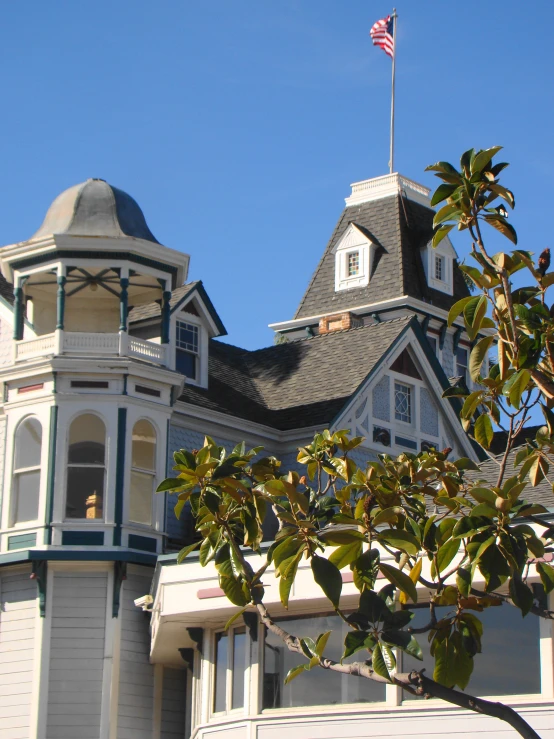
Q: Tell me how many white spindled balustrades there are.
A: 2